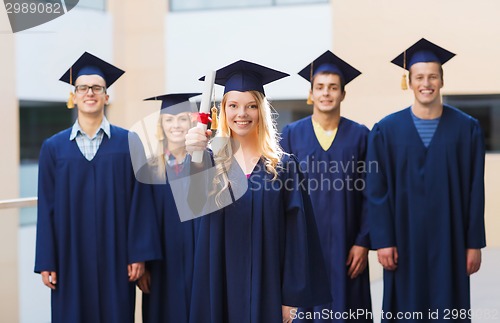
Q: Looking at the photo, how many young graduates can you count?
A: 5